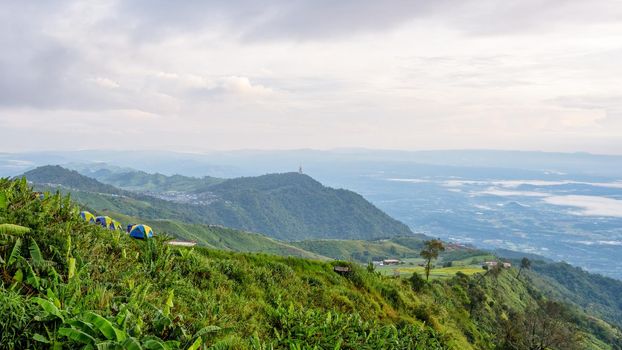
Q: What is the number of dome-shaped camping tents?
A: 4